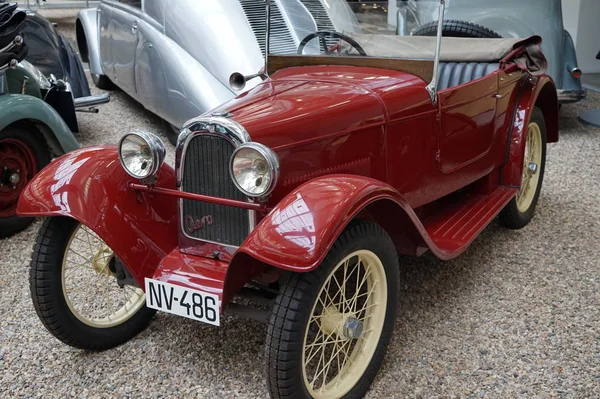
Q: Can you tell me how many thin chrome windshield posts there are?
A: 2